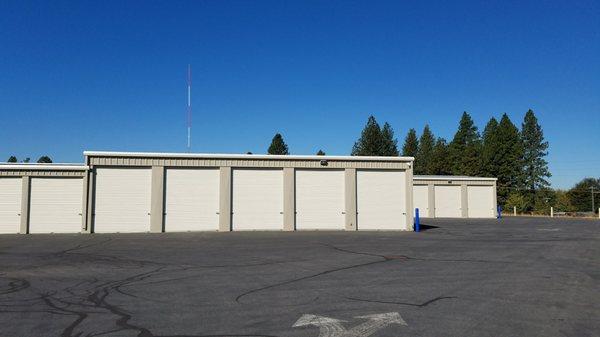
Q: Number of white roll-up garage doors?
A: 10